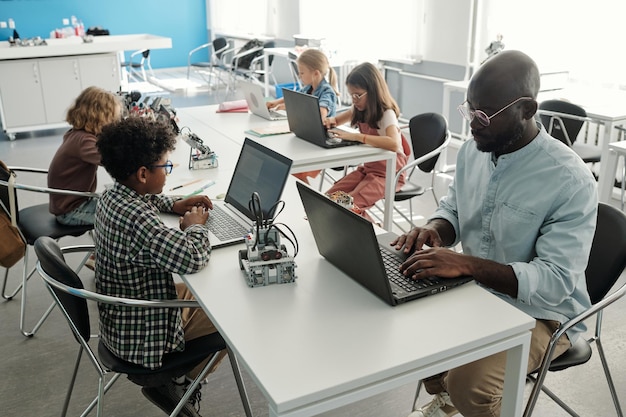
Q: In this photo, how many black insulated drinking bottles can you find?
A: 0